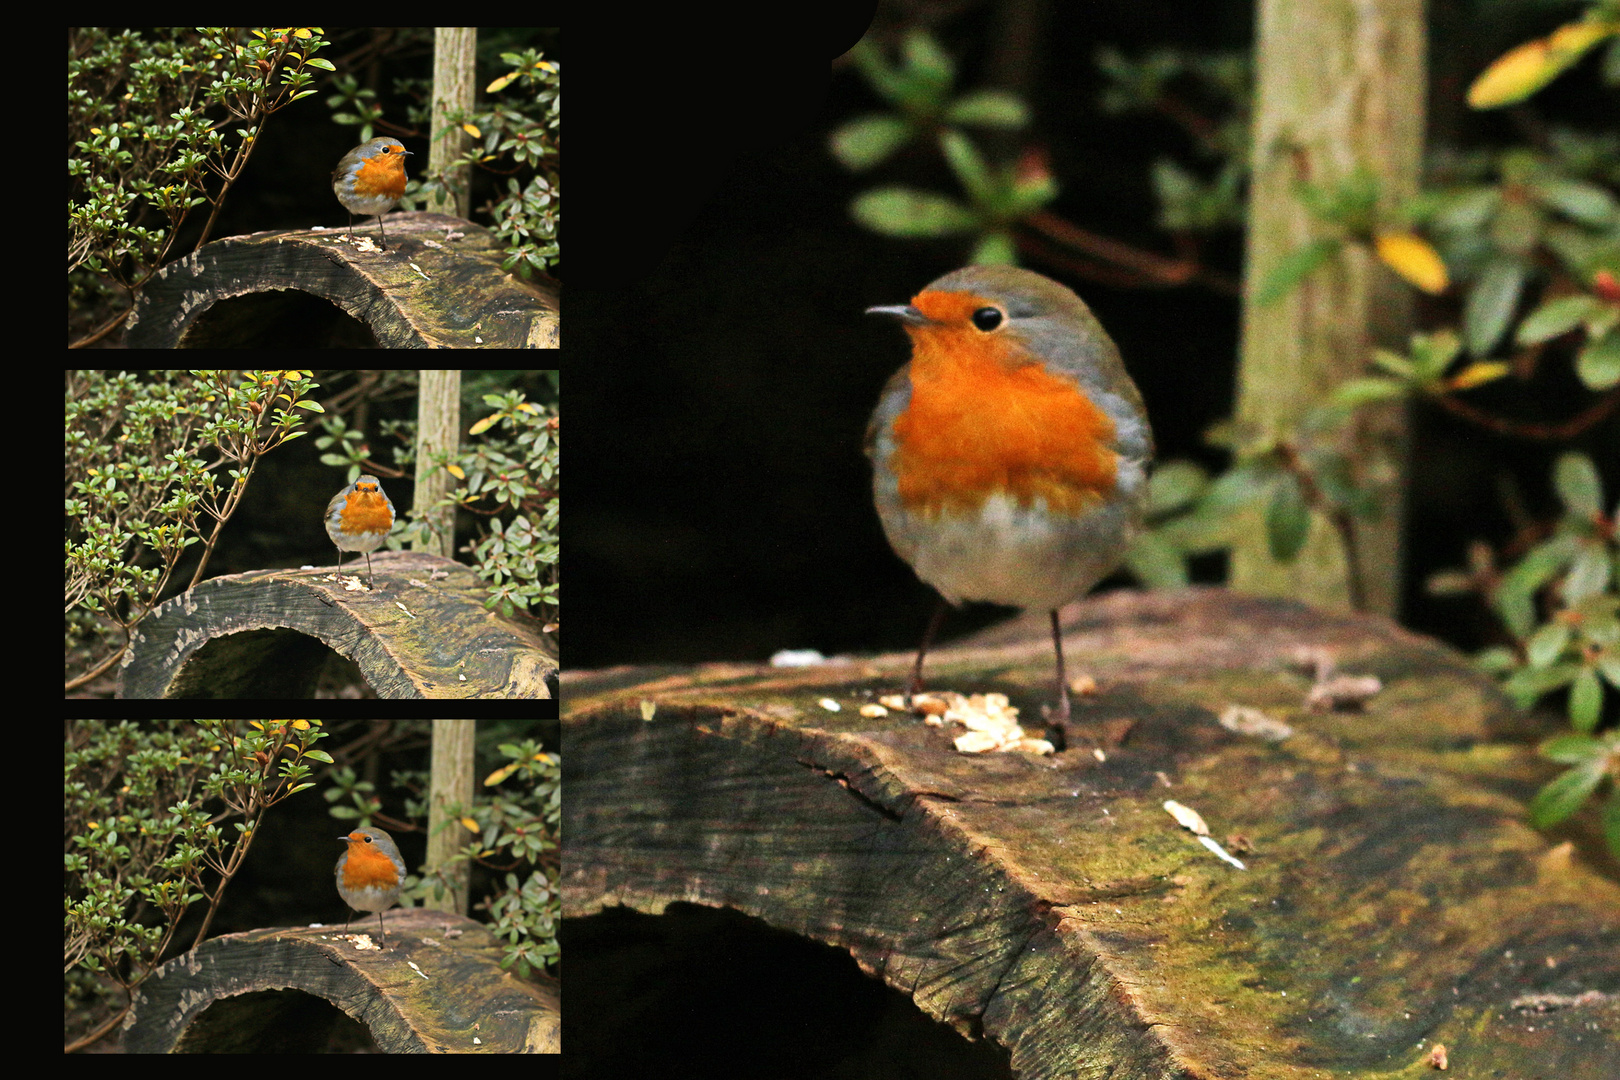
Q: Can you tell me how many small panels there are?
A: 3